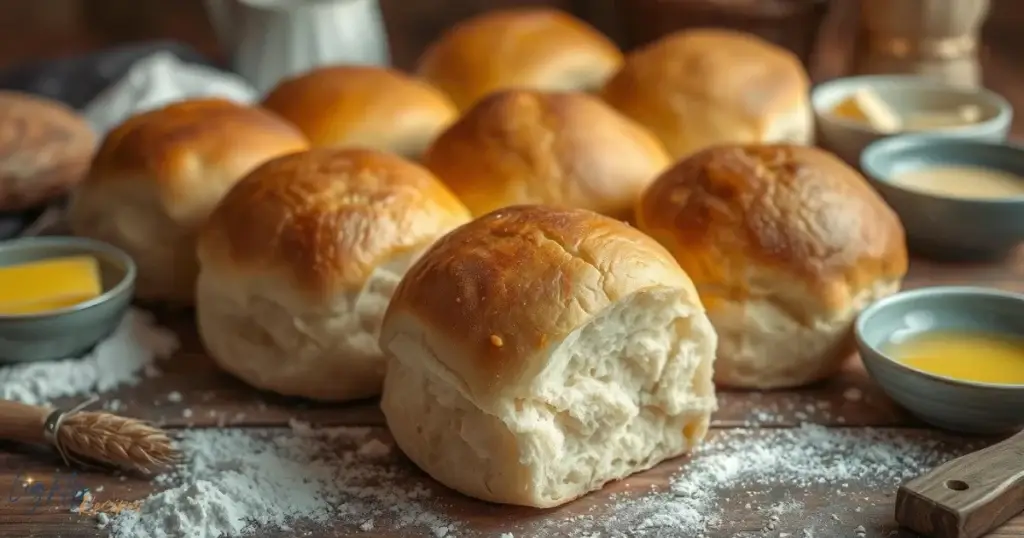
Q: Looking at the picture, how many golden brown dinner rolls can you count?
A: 8